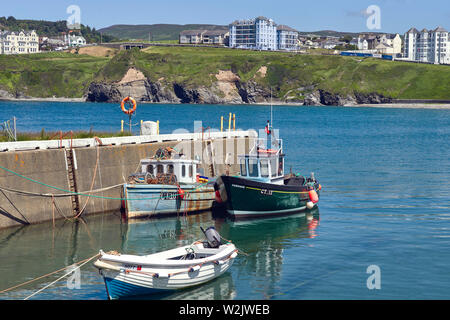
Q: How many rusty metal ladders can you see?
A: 2